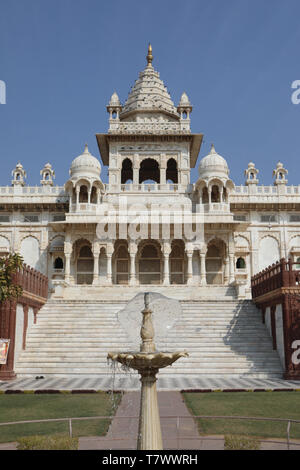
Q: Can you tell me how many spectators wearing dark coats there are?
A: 0